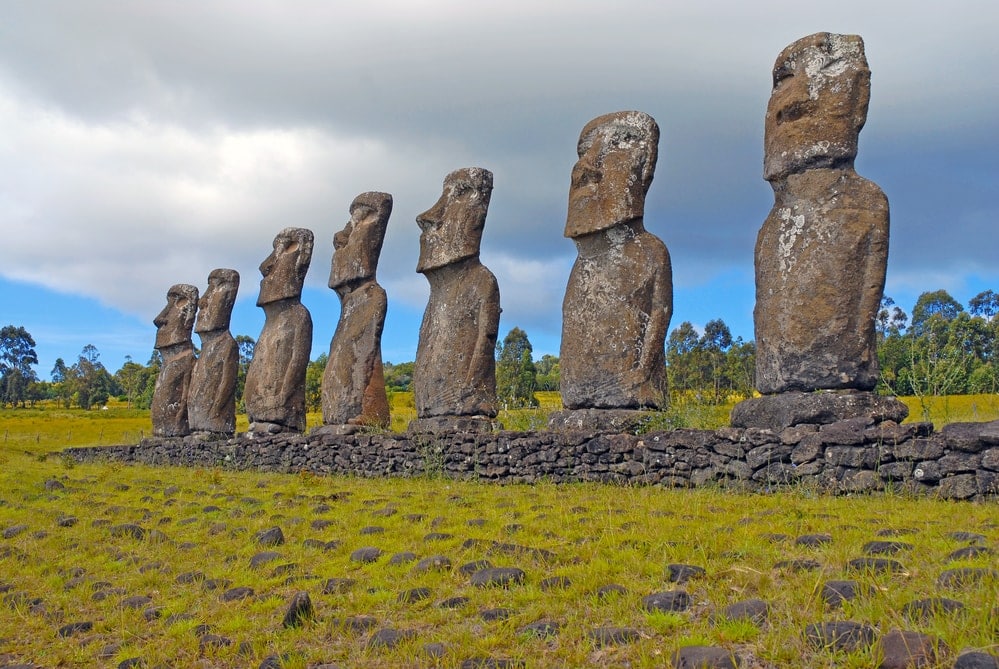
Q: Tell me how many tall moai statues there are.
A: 7